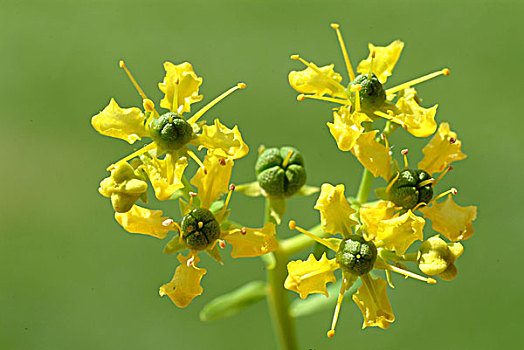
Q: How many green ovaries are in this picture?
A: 6